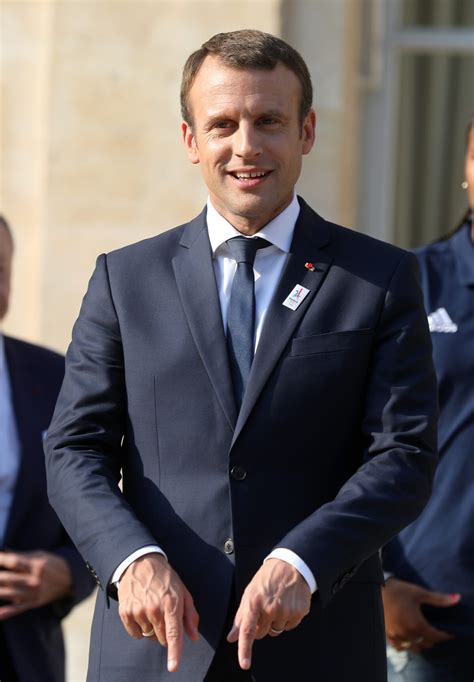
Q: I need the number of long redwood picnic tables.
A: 0